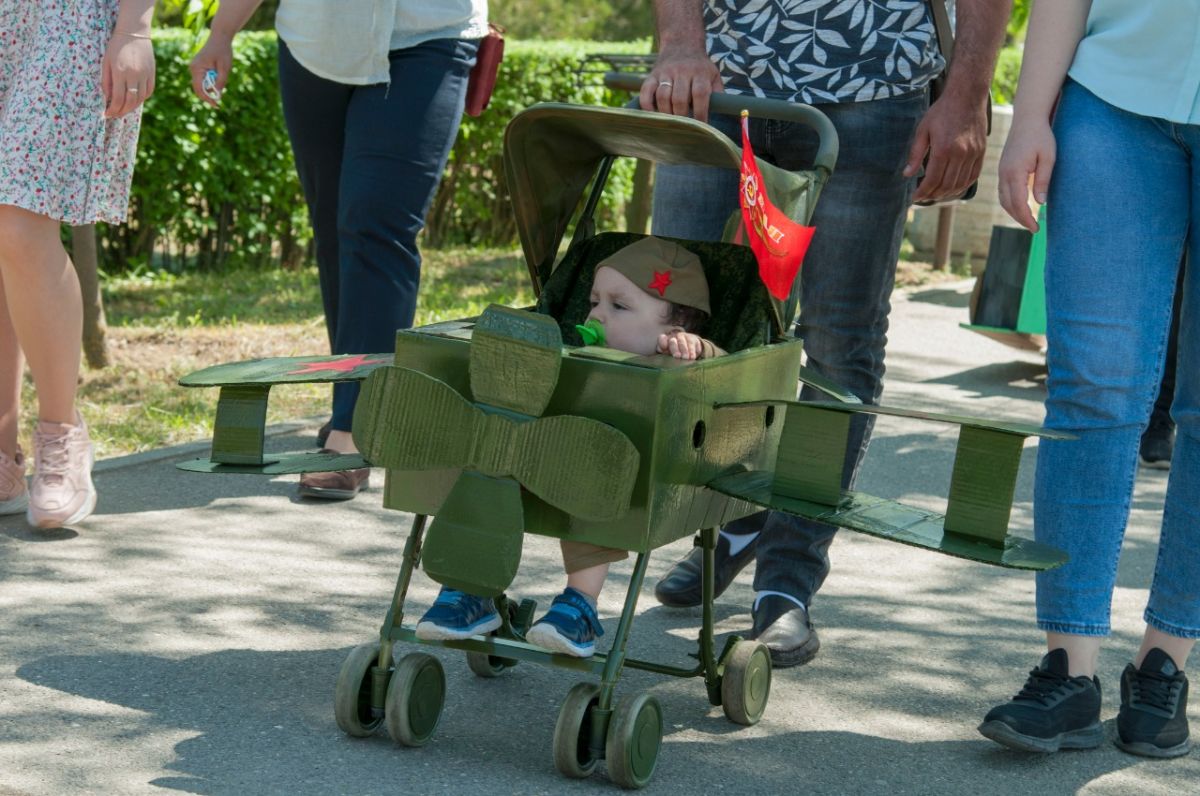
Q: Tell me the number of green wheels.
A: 6